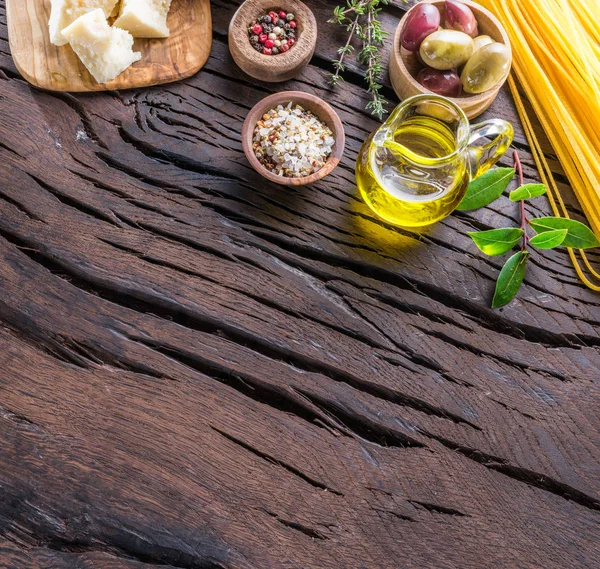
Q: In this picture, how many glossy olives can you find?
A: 6